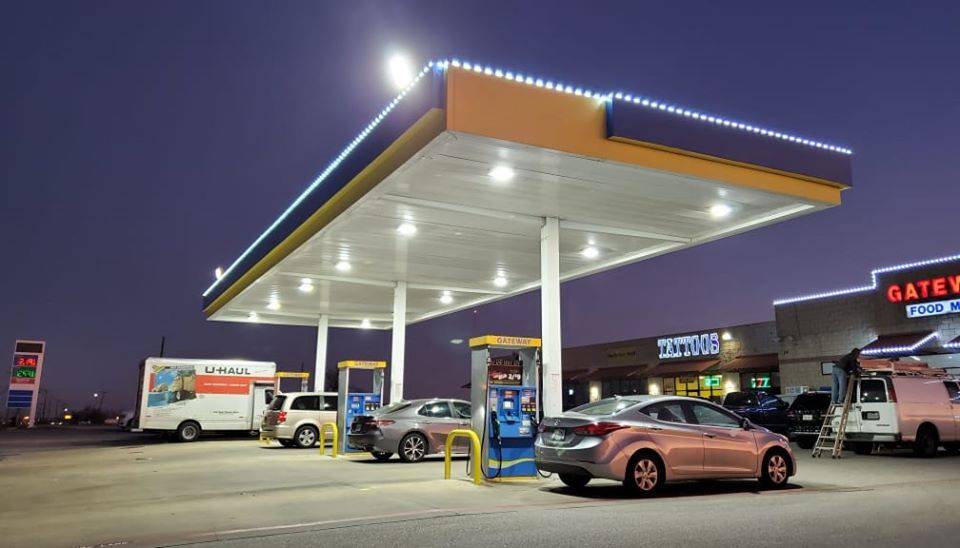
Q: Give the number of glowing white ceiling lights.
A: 11